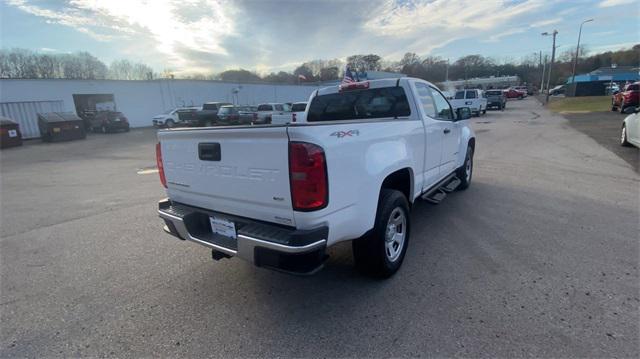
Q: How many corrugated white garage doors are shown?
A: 1